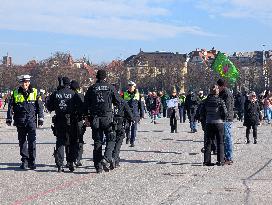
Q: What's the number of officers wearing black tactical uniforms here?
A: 4